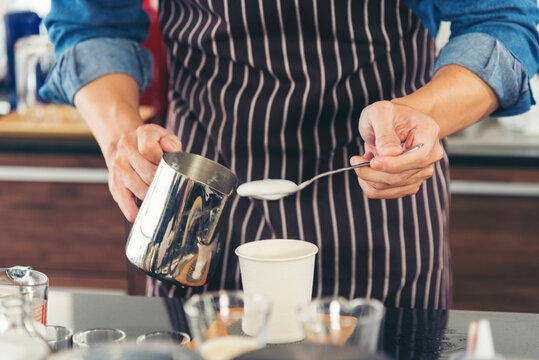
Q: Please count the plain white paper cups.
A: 1